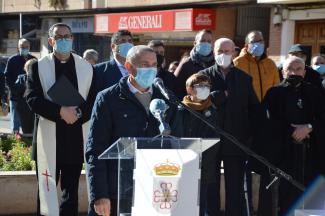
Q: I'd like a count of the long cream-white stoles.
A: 1